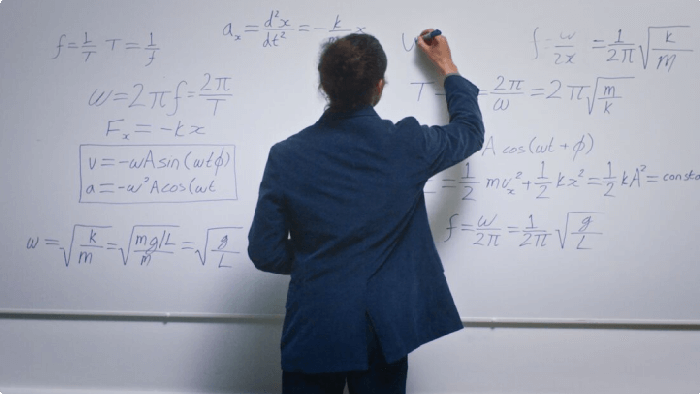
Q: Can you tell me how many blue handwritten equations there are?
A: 13